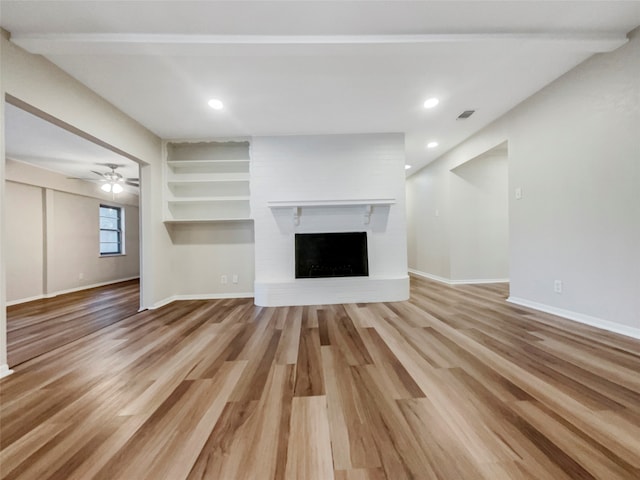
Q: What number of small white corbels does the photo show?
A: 2